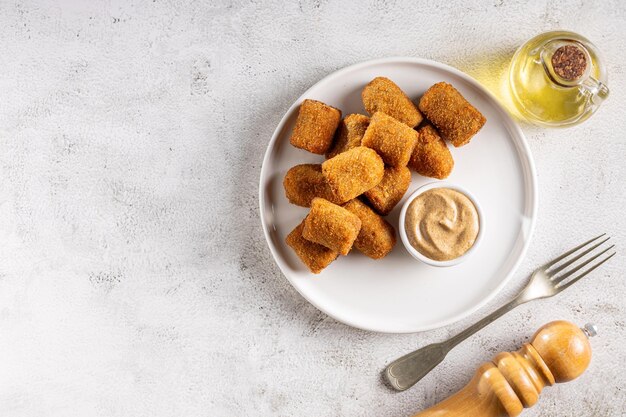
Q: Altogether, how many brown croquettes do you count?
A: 12